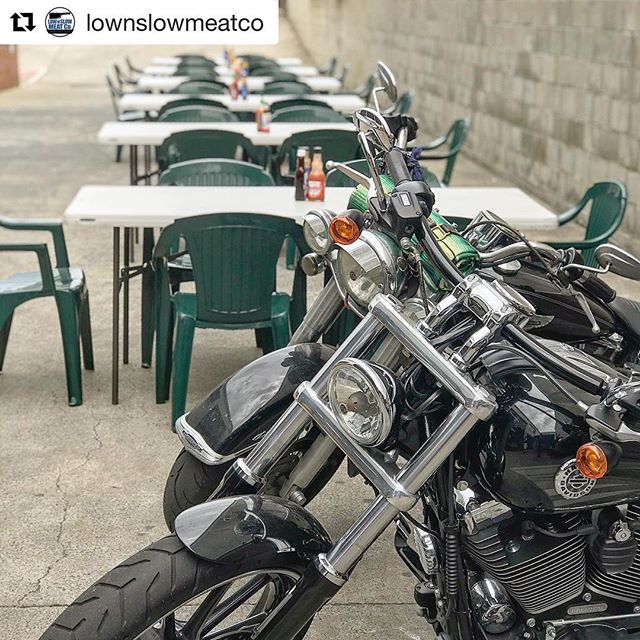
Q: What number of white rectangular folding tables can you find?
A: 6